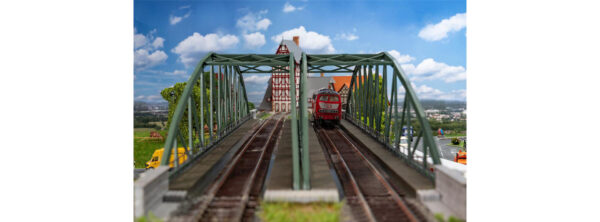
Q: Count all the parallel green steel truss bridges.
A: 2